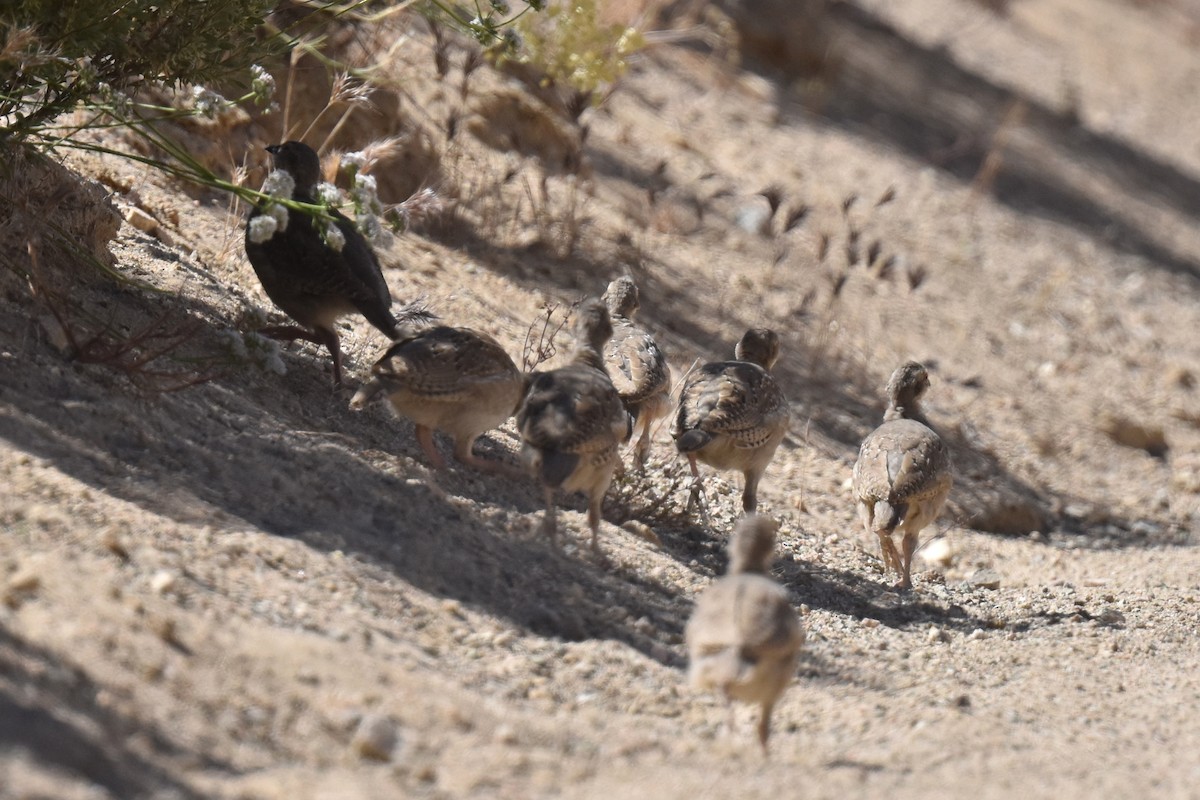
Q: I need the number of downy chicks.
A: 6